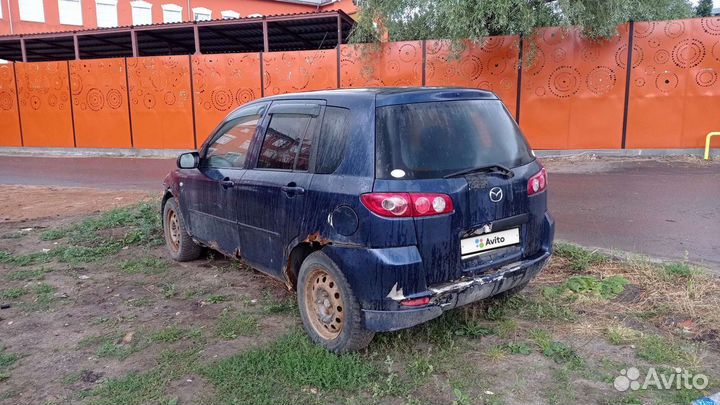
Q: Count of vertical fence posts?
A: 9